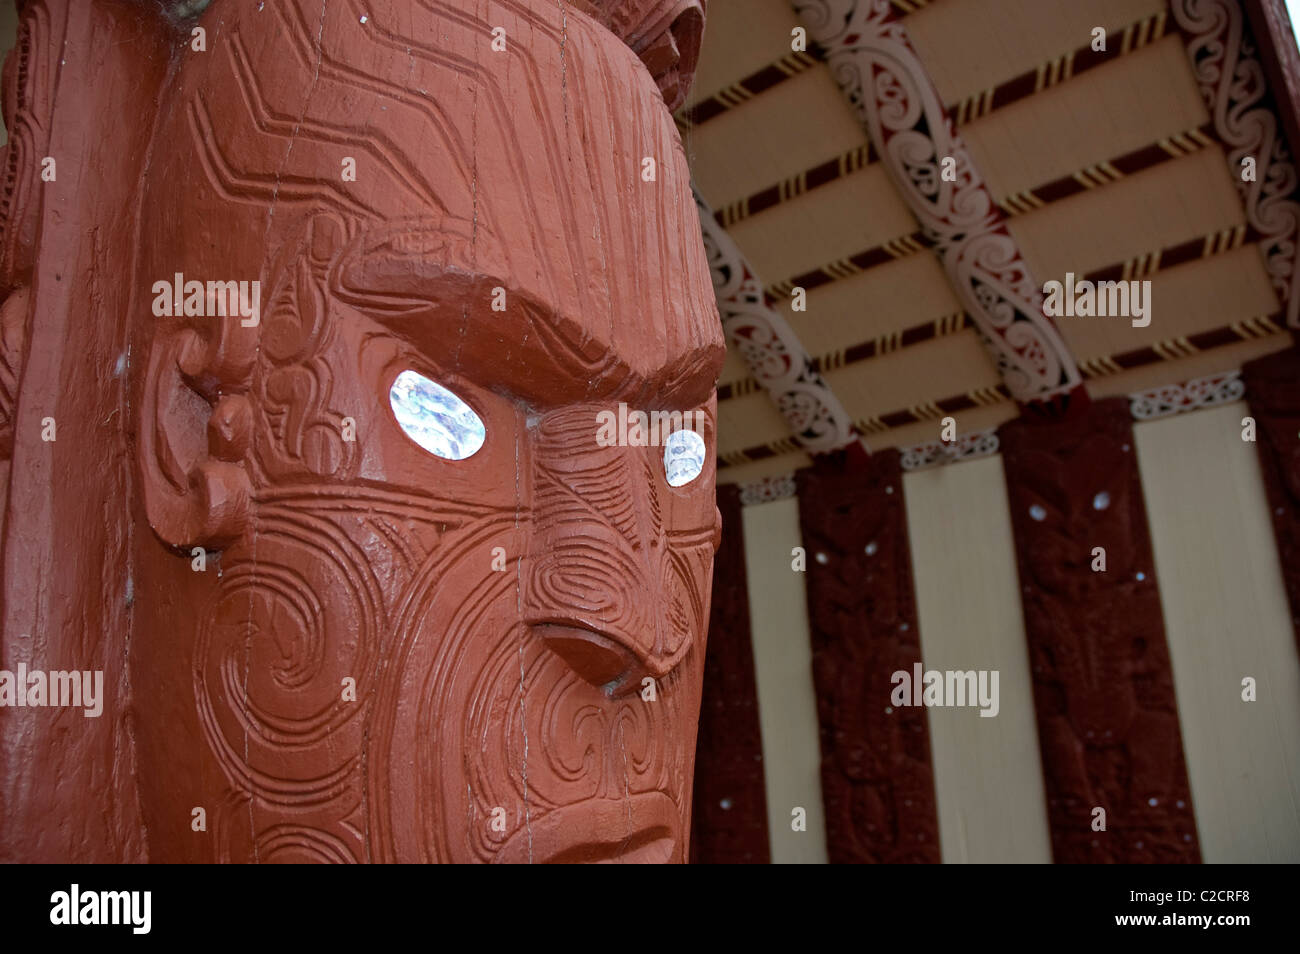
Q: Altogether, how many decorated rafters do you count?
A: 3